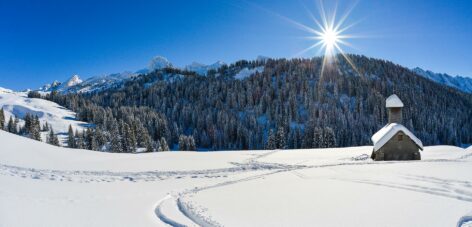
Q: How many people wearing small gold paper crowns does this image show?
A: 0